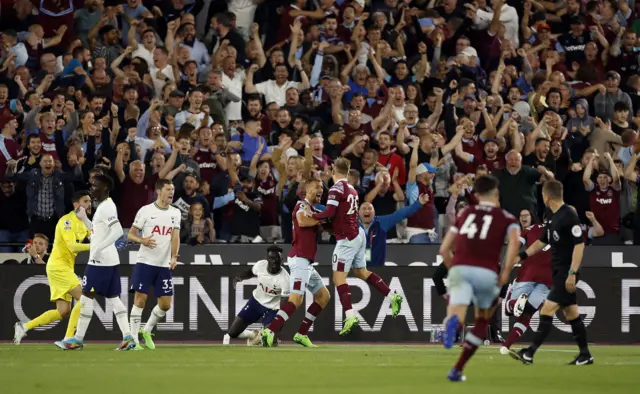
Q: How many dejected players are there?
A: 4